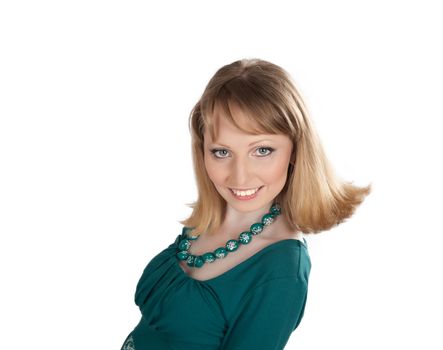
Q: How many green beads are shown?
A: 11